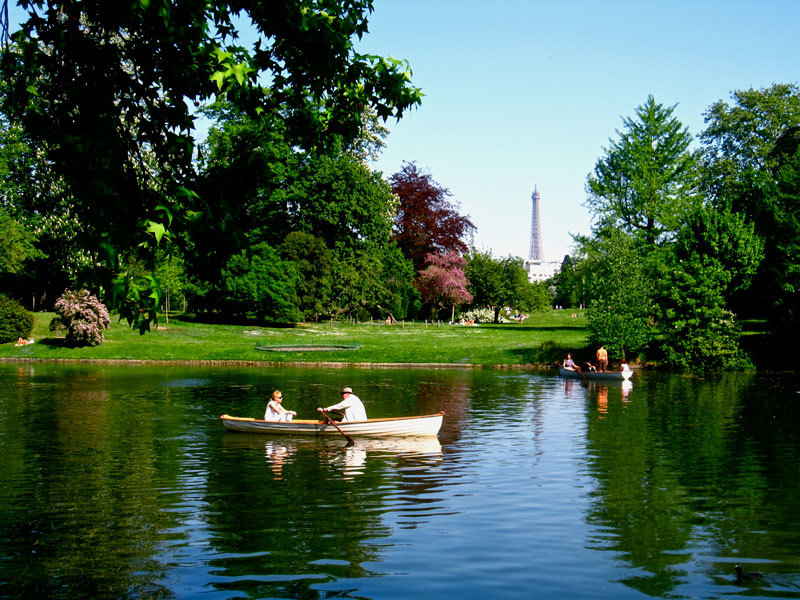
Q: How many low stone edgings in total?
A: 1